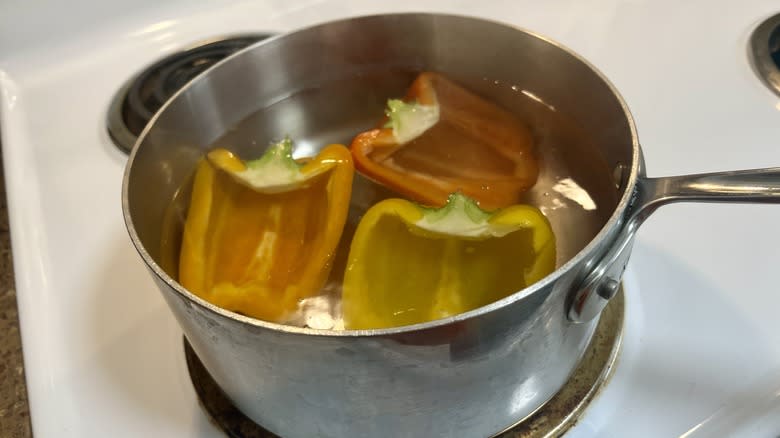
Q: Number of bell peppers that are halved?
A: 3